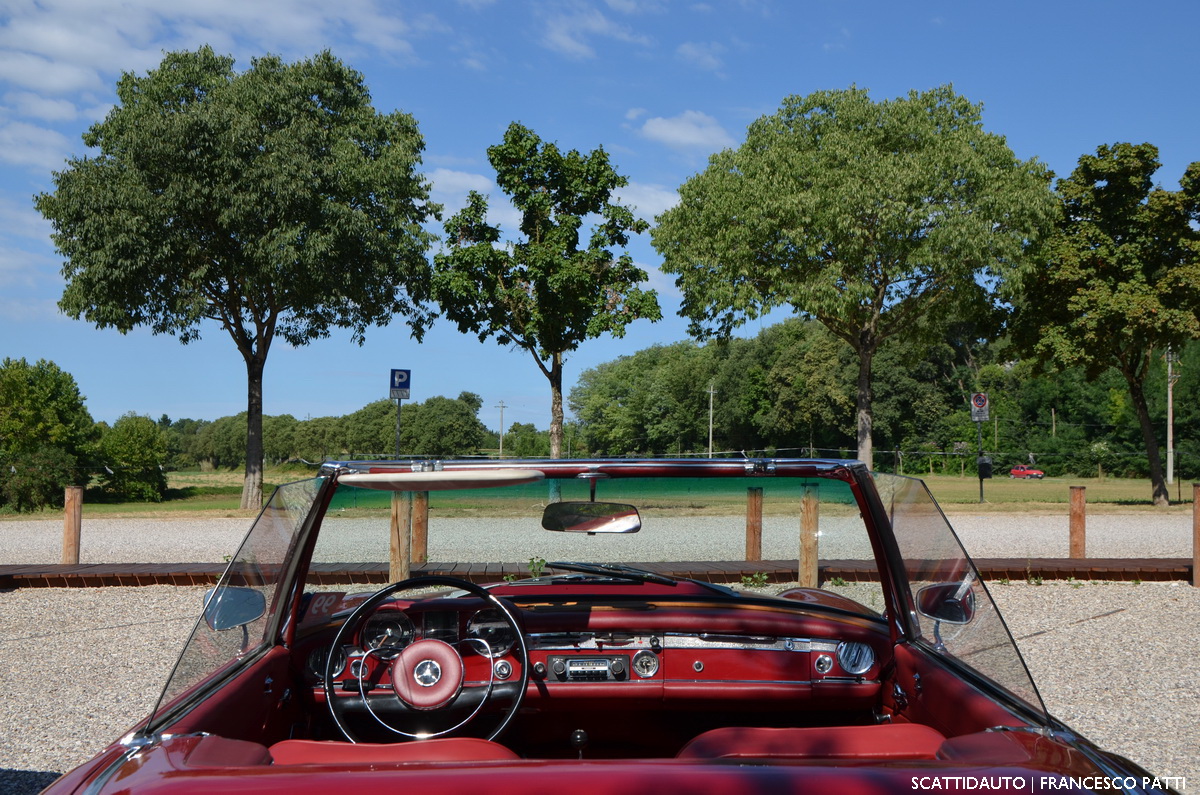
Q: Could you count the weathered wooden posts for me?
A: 7